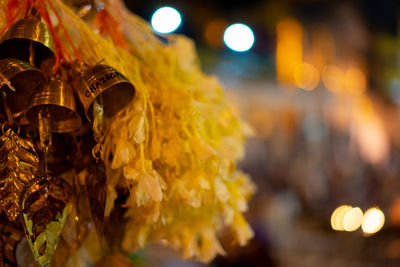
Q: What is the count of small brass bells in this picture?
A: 4